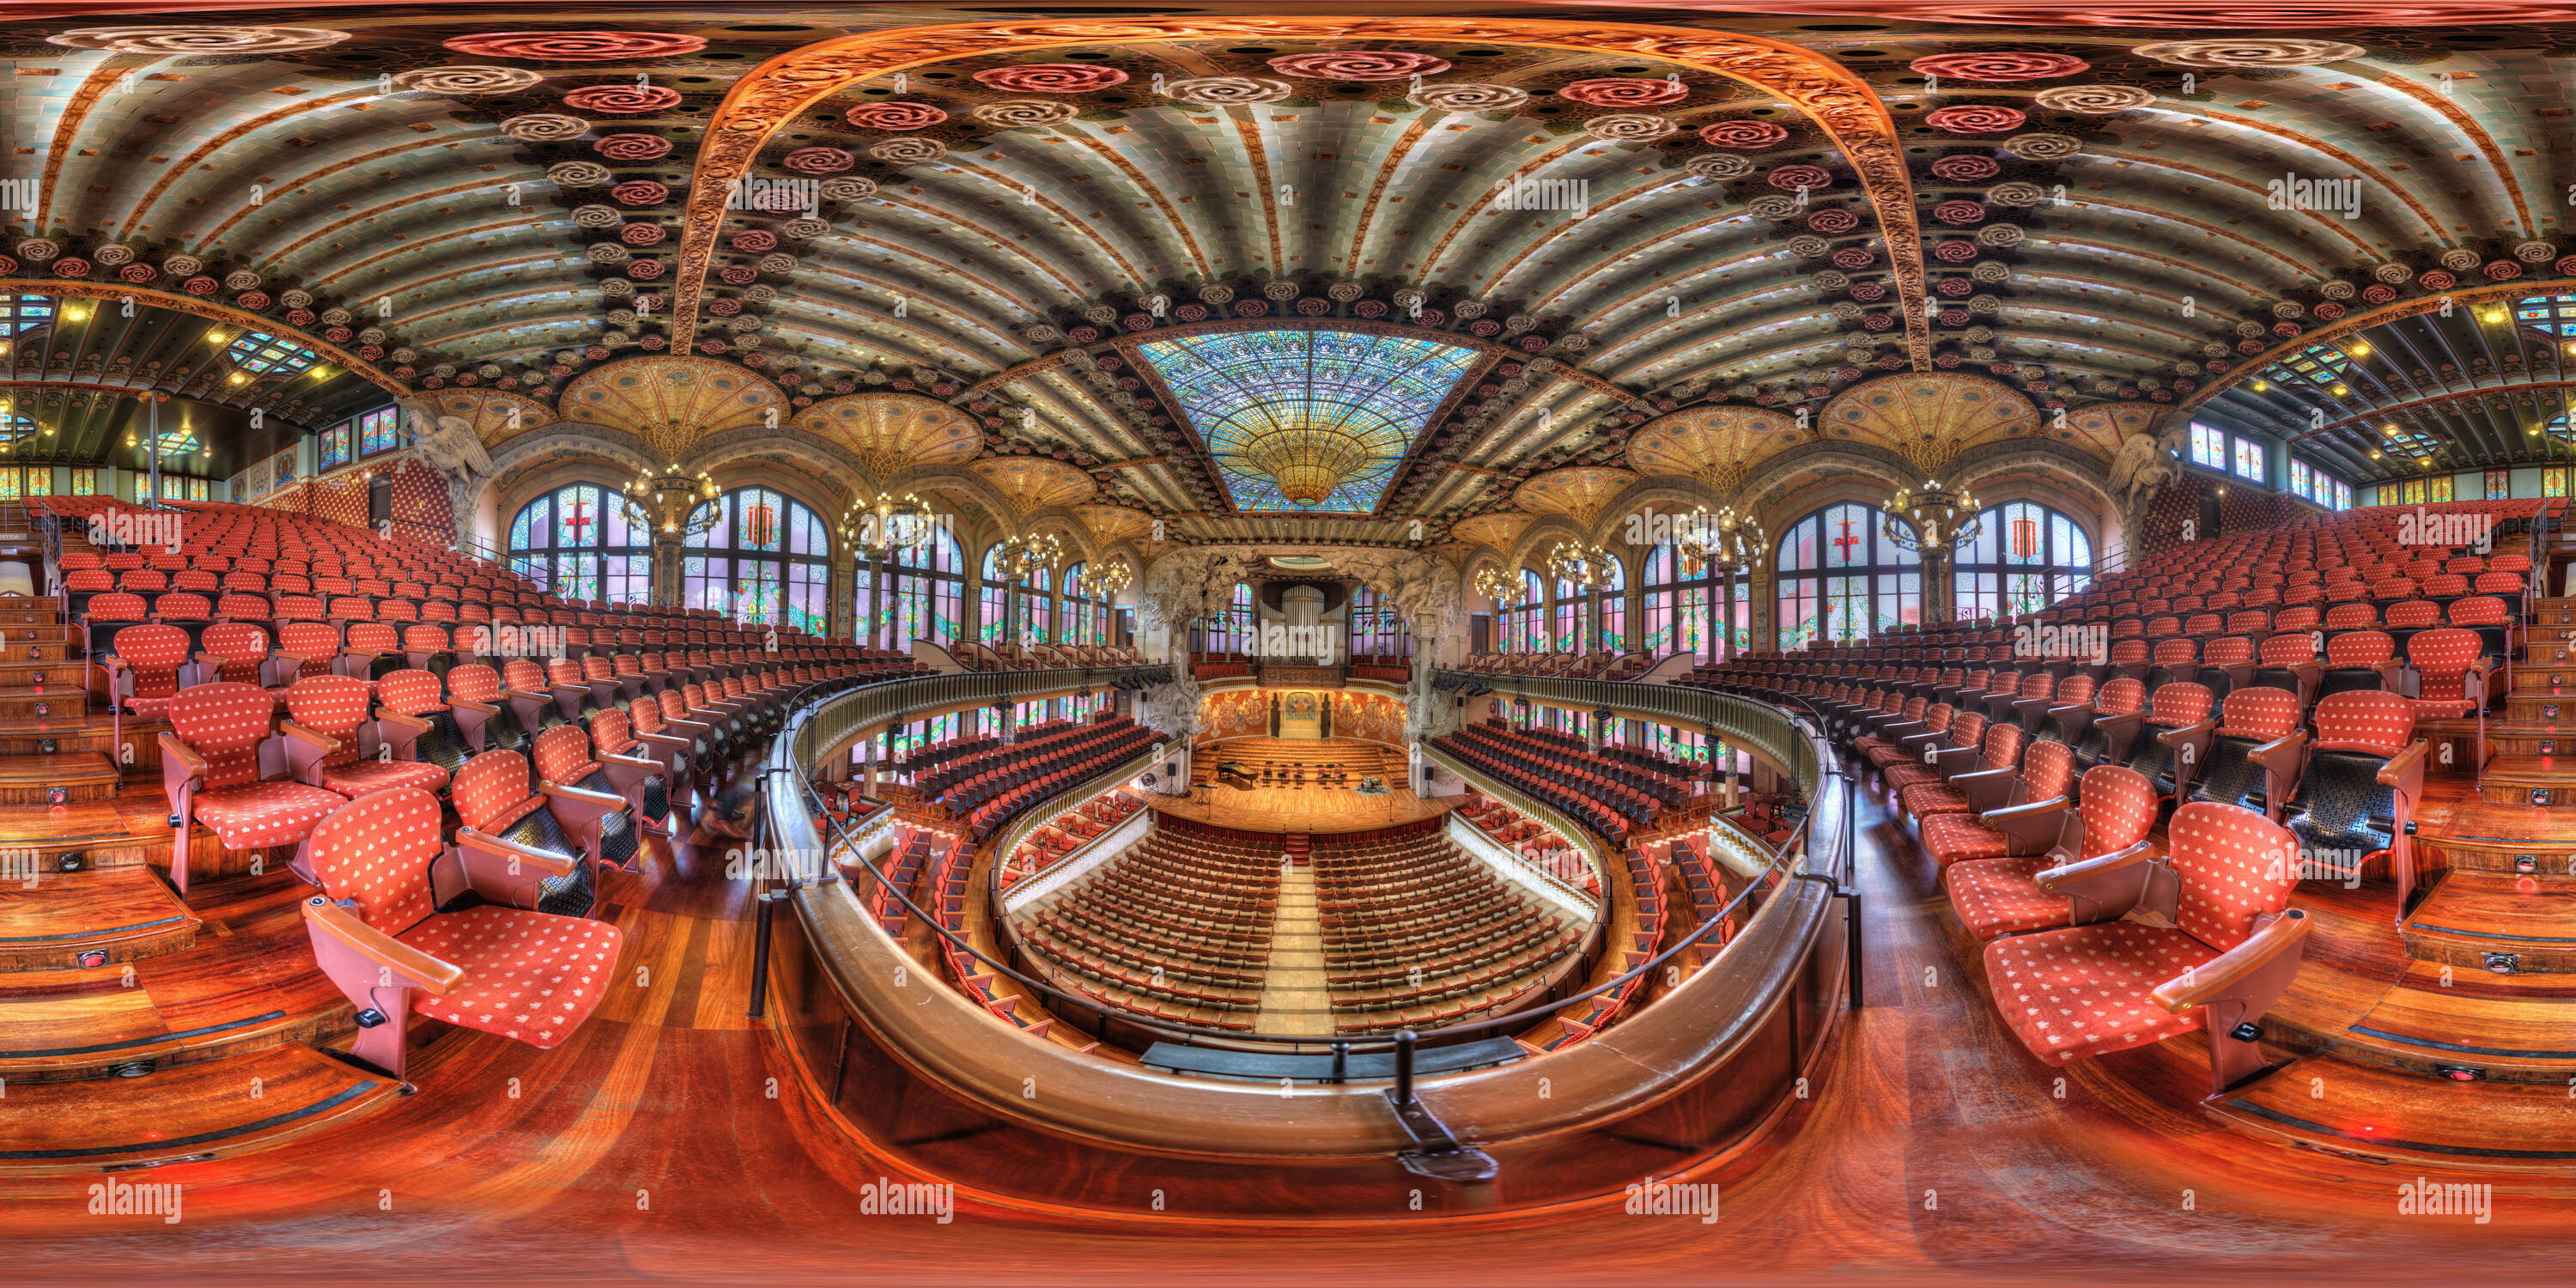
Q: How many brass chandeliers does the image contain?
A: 8